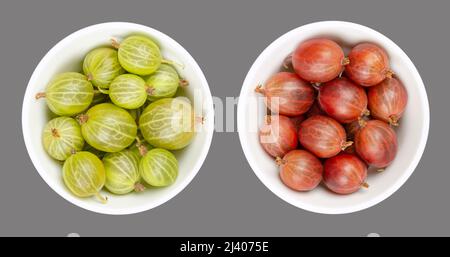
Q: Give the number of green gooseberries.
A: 11